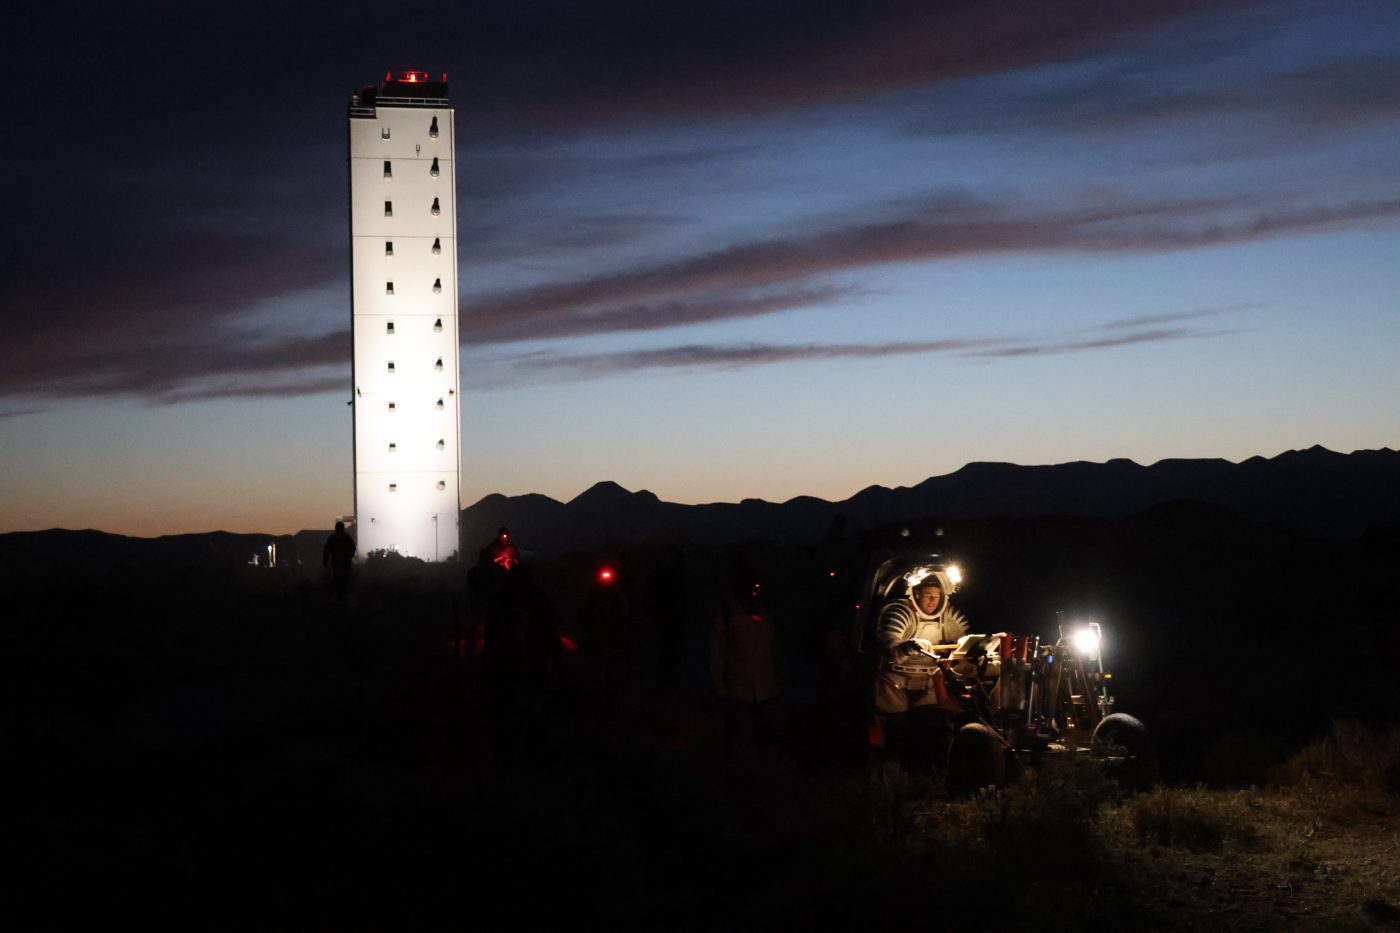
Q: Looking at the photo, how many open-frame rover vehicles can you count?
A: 1